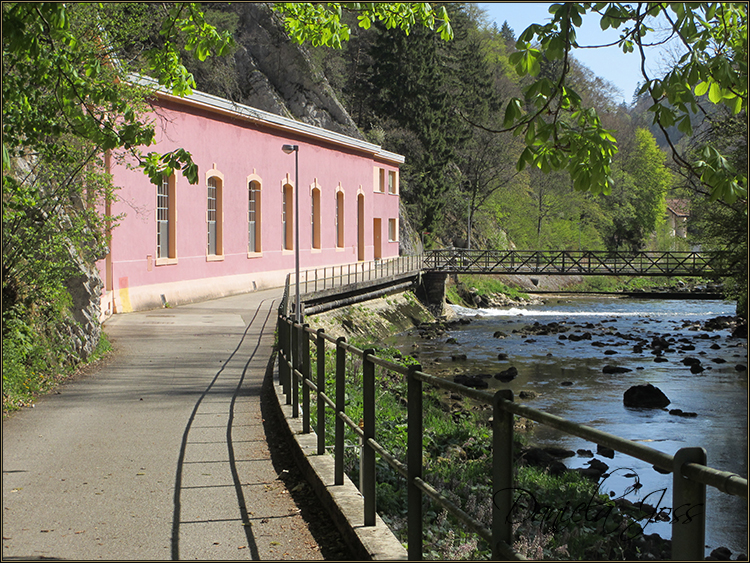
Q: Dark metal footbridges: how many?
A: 1